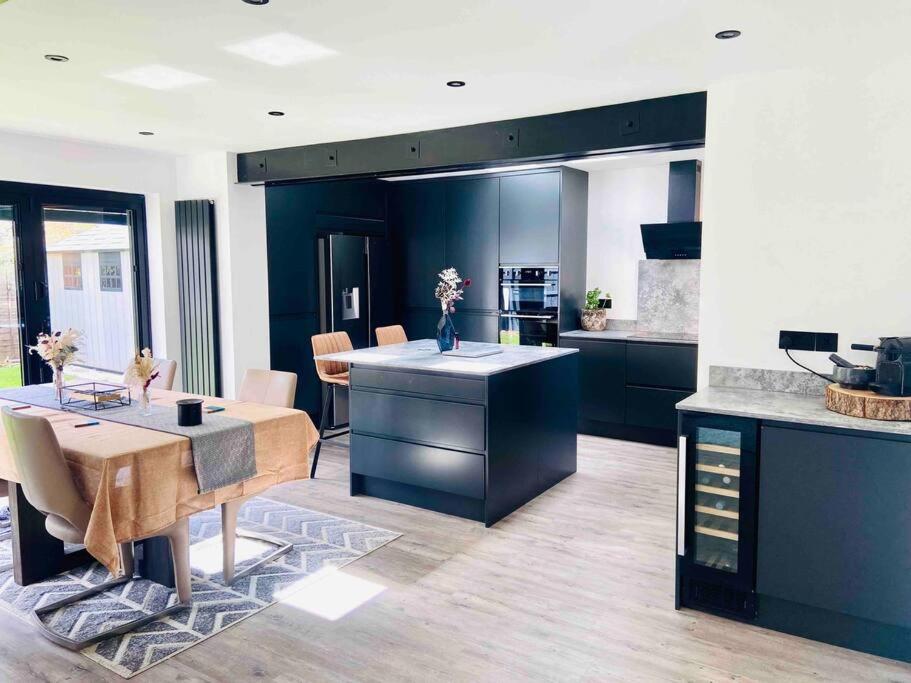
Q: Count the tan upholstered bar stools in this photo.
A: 2